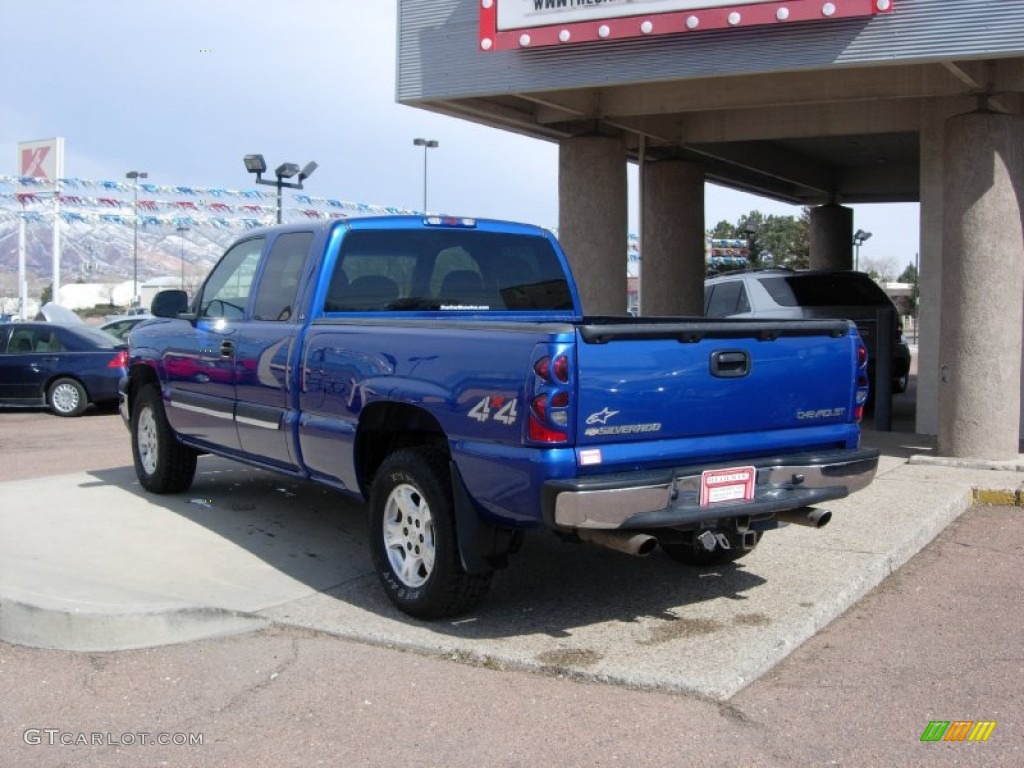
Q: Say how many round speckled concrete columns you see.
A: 4